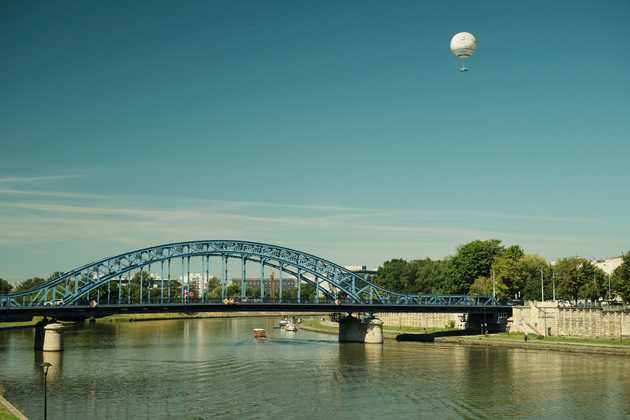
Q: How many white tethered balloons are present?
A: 1